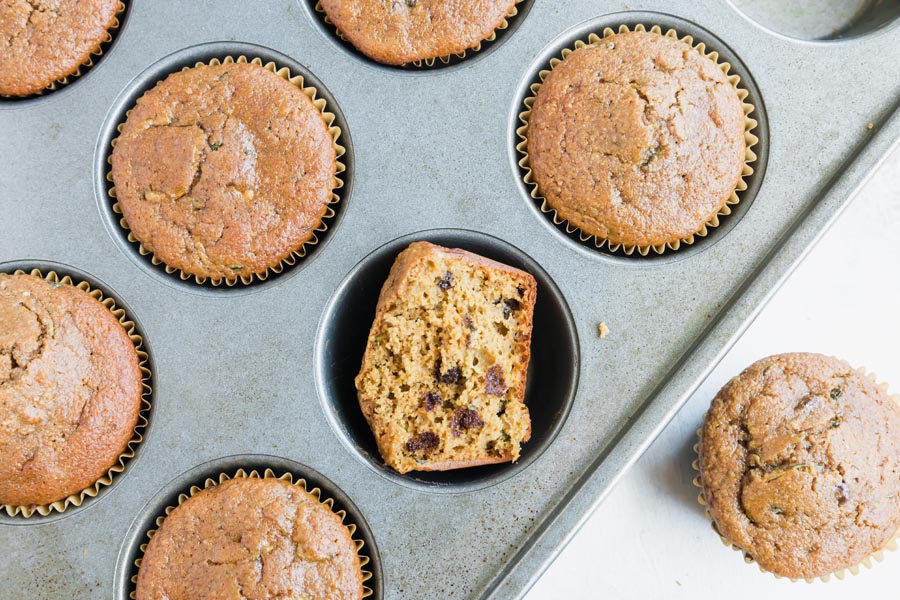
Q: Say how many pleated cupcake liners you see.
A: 7